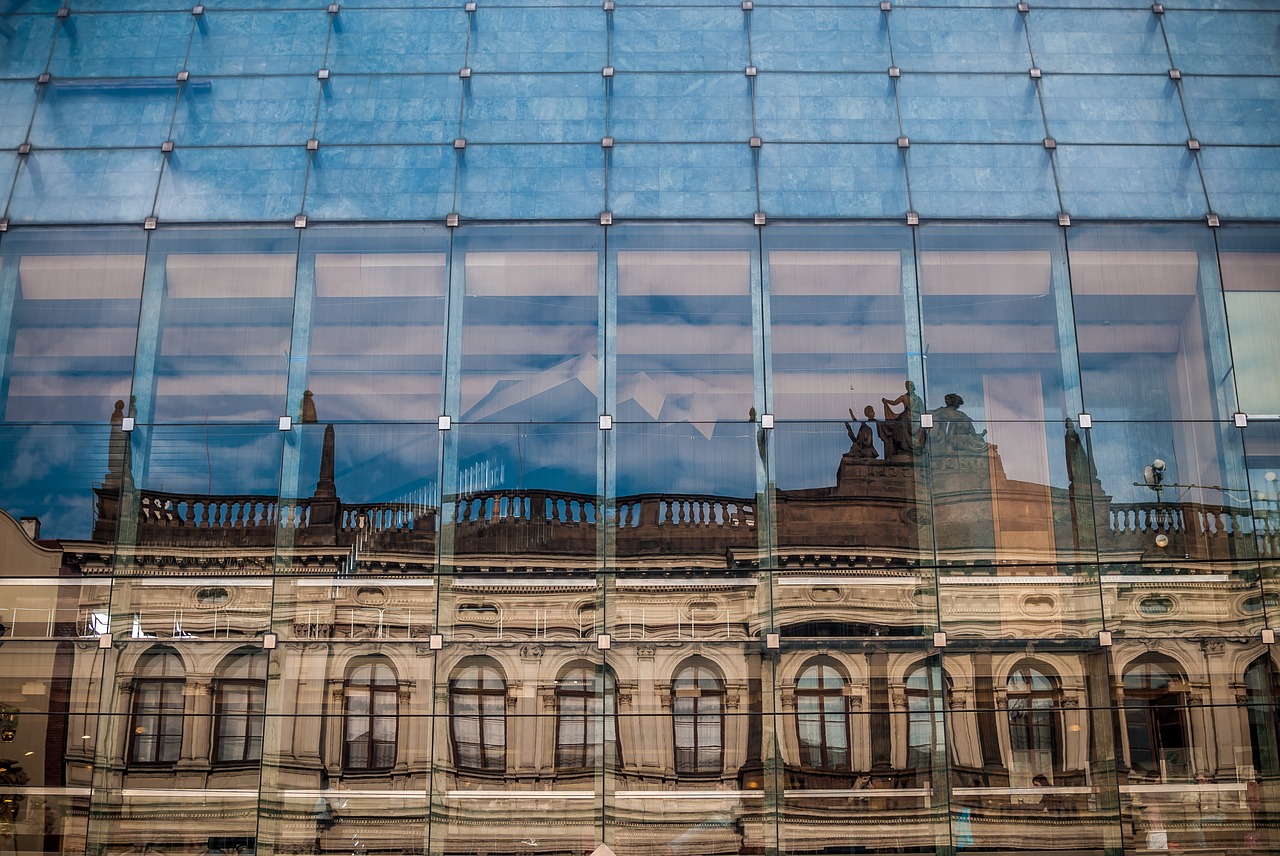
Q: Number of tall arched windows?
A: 11